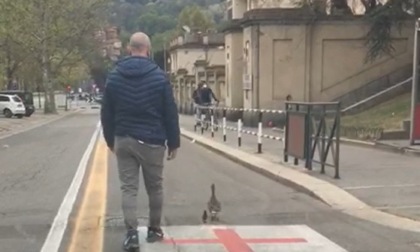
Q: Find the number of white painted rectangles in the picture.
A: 1